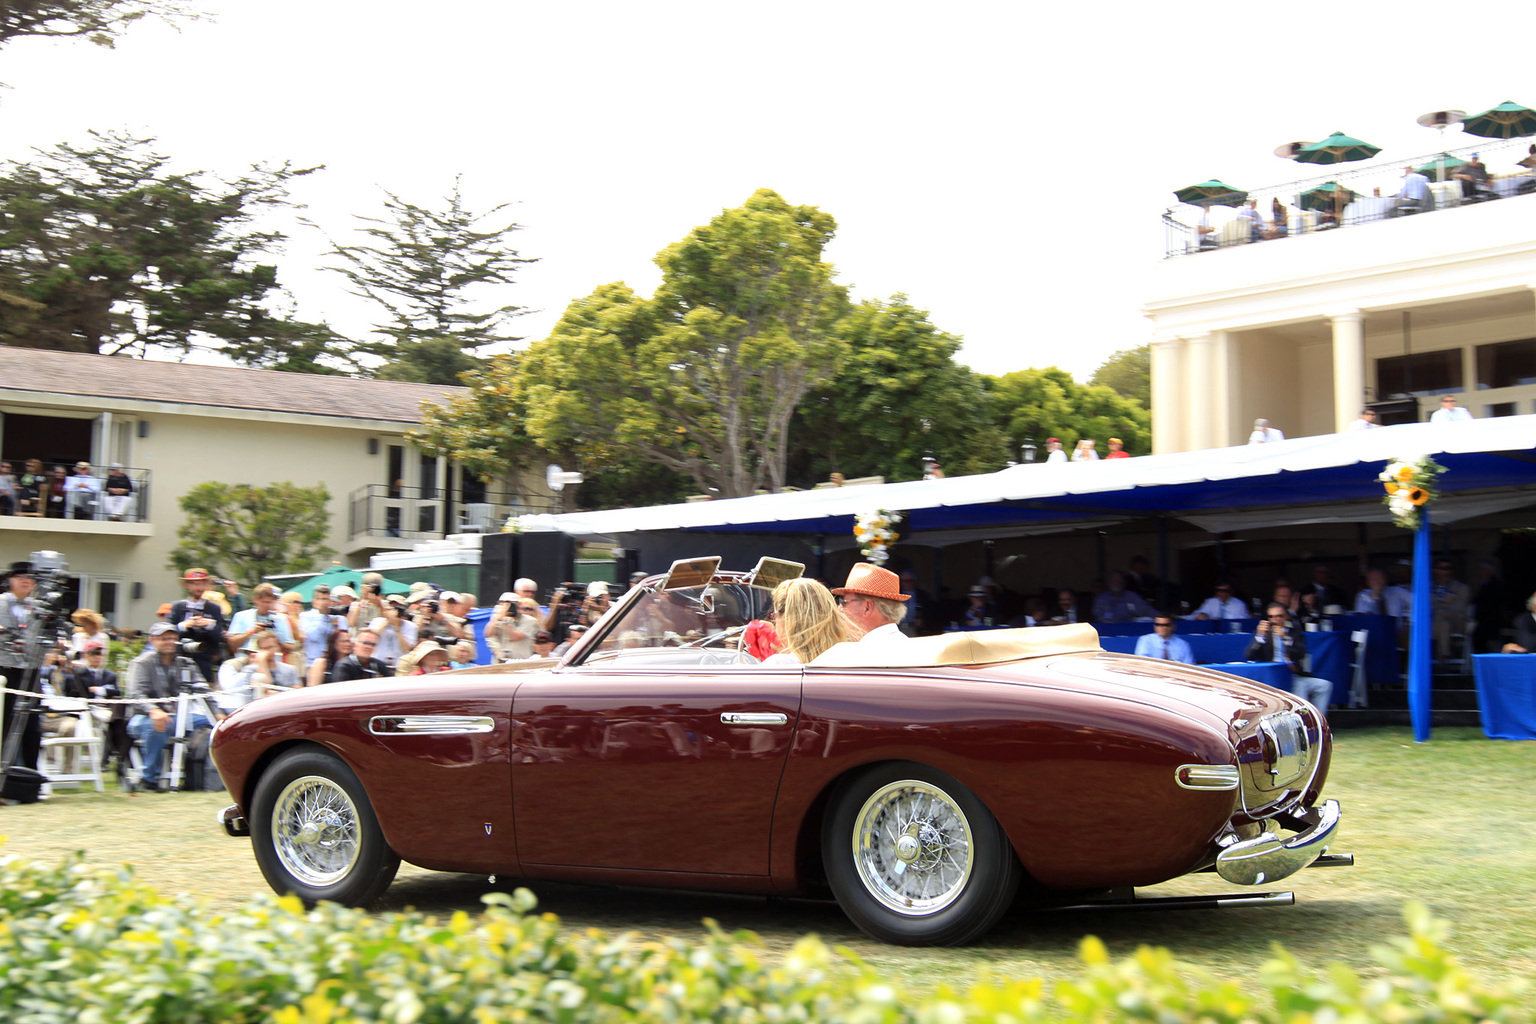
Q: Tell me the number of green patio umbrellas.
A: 6